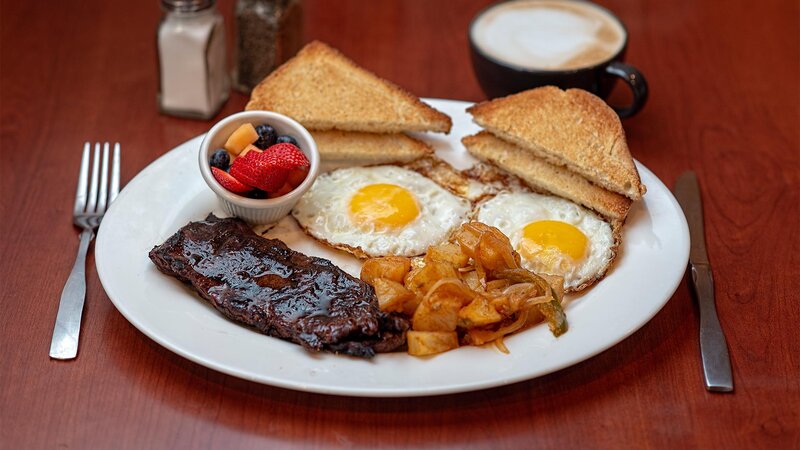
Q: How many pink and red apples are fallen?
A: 0